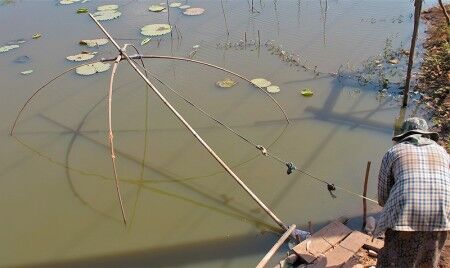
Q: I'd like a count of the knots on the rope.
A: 3